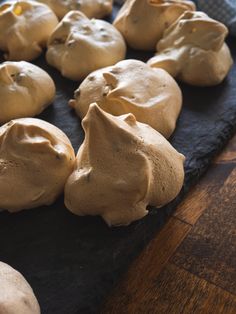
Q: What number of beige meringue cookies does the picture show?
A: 10